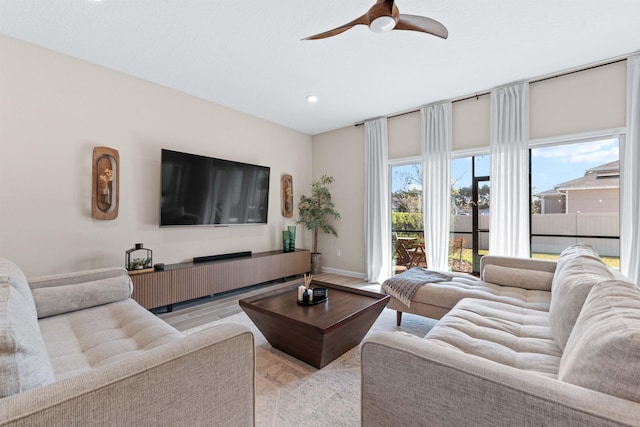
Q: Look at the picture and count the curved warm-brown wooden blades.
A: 3